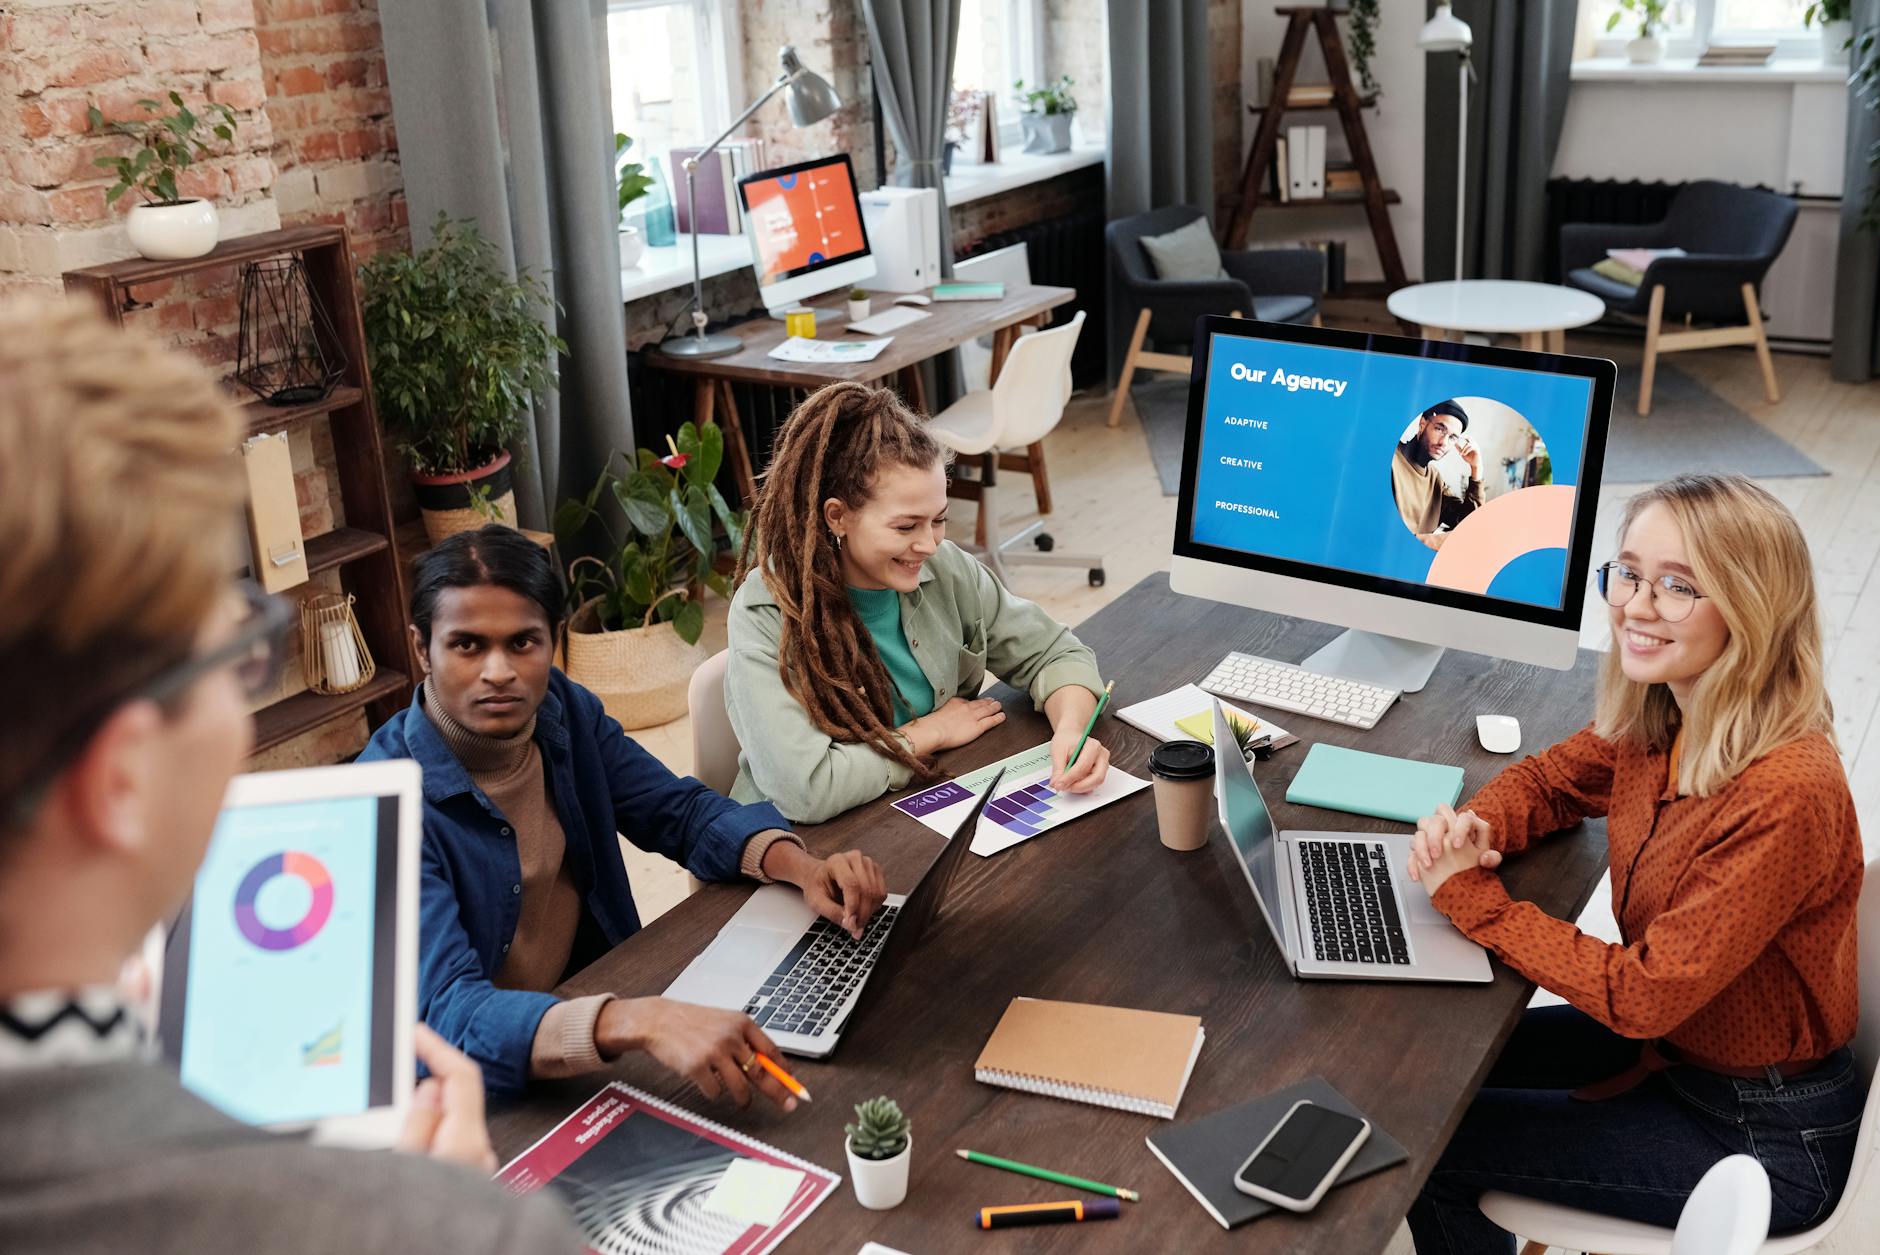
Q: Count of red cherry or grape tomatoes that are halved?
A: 0